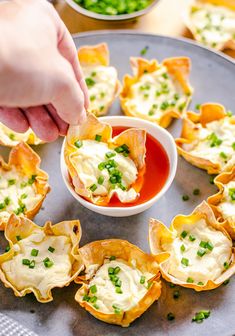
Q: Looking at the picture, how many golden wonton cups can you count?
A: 11